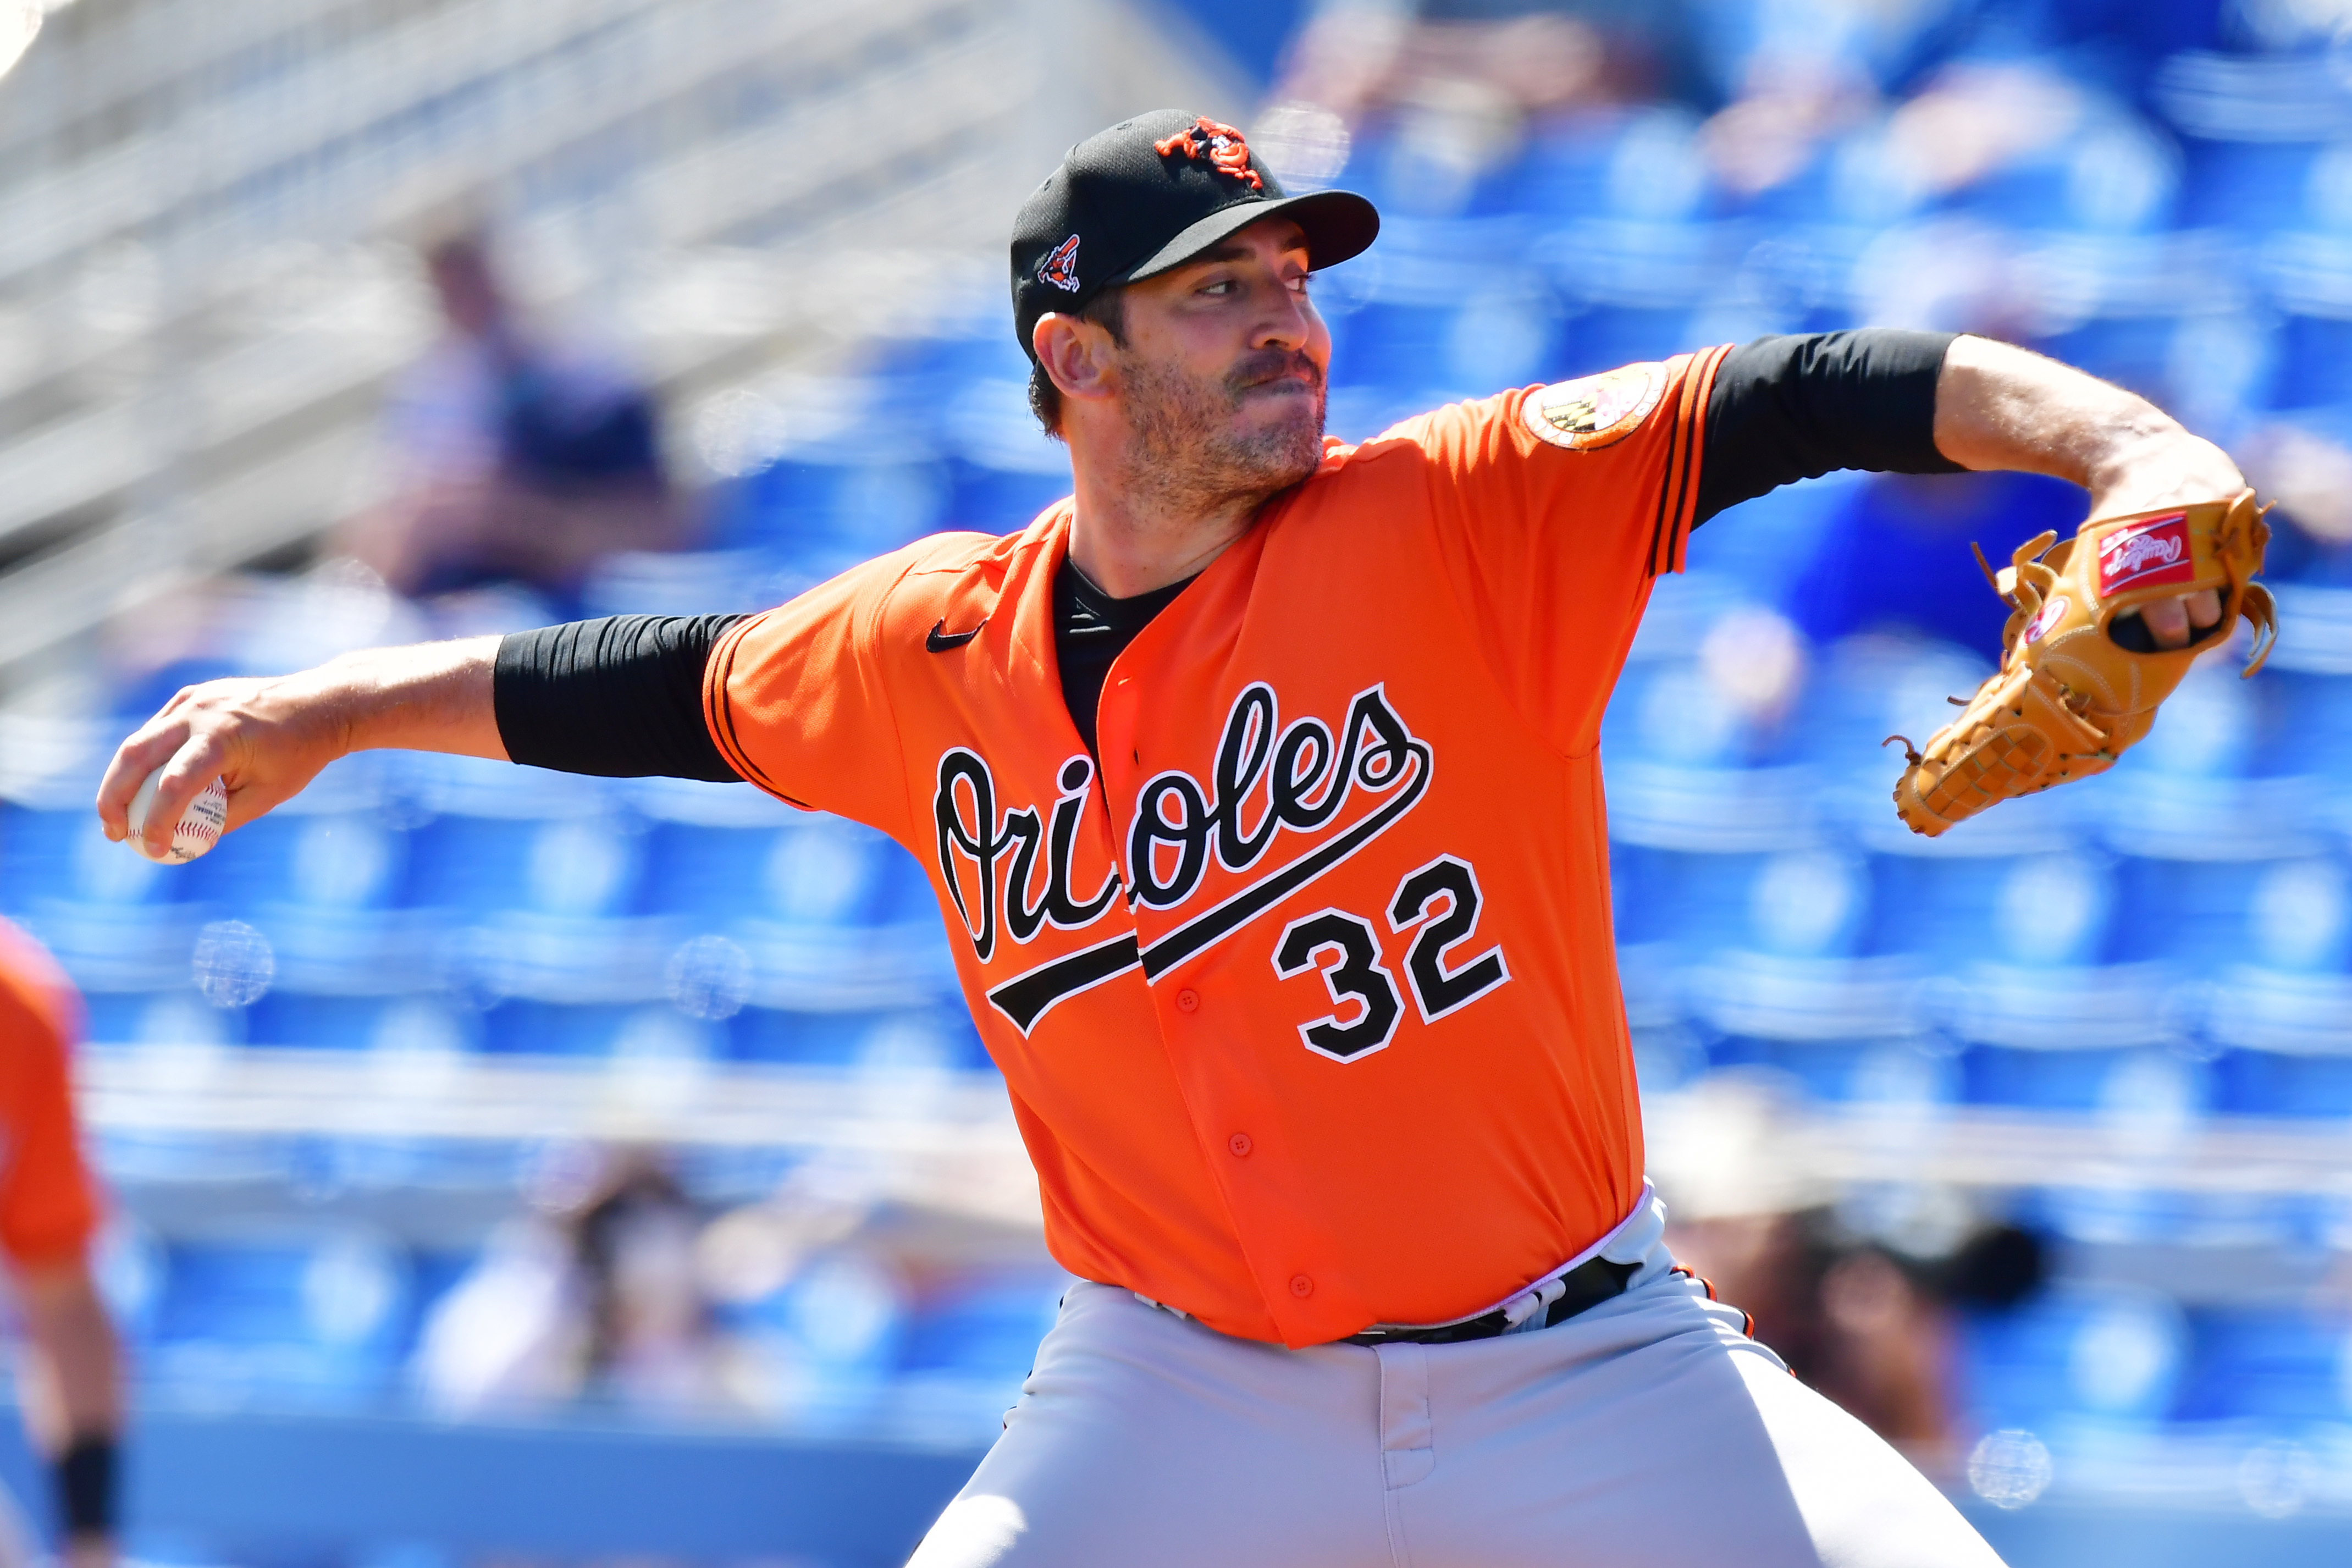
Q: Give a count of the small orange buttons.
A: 3